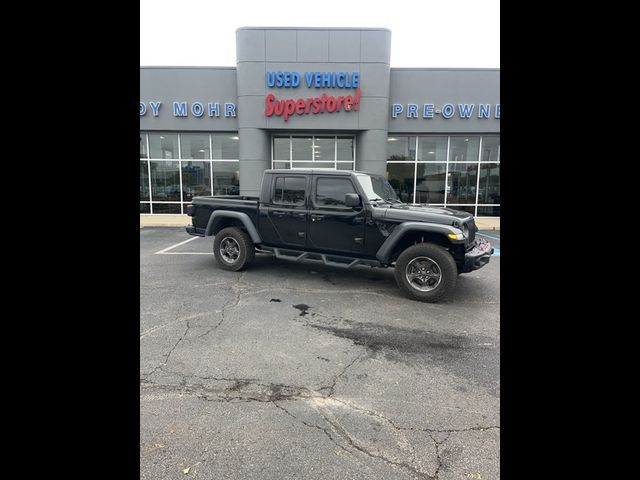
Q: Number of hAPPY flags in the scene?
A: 0